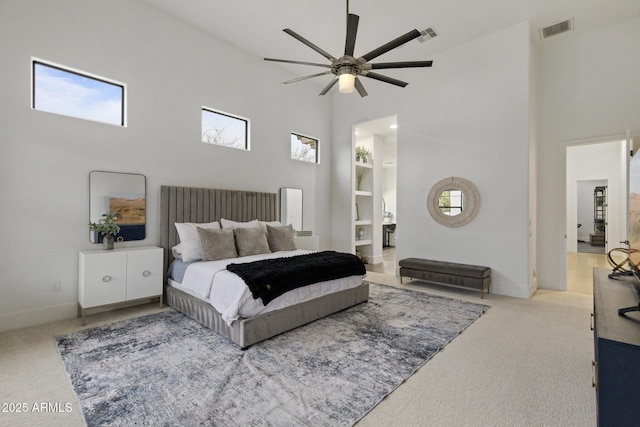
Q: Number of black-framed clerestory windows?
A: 3